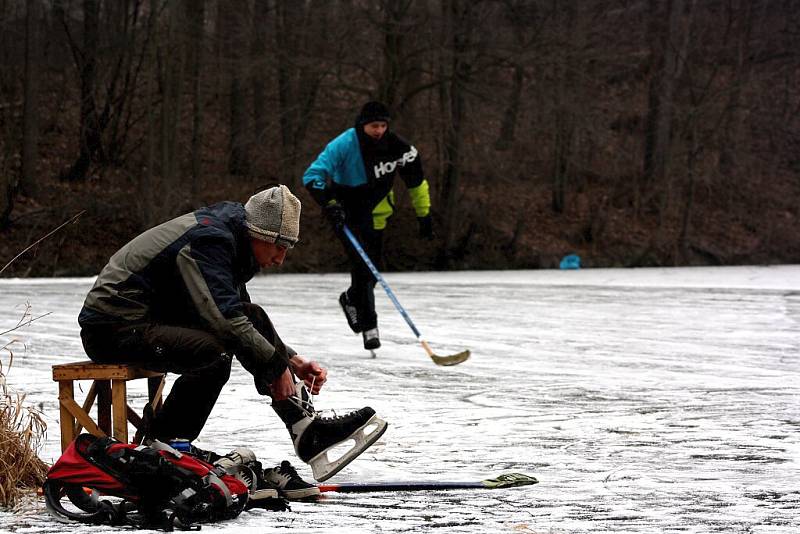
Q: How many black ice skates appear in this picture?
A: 3